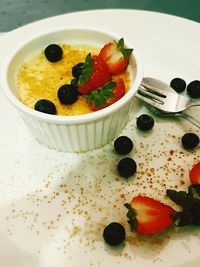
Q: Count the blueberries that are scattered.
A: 7